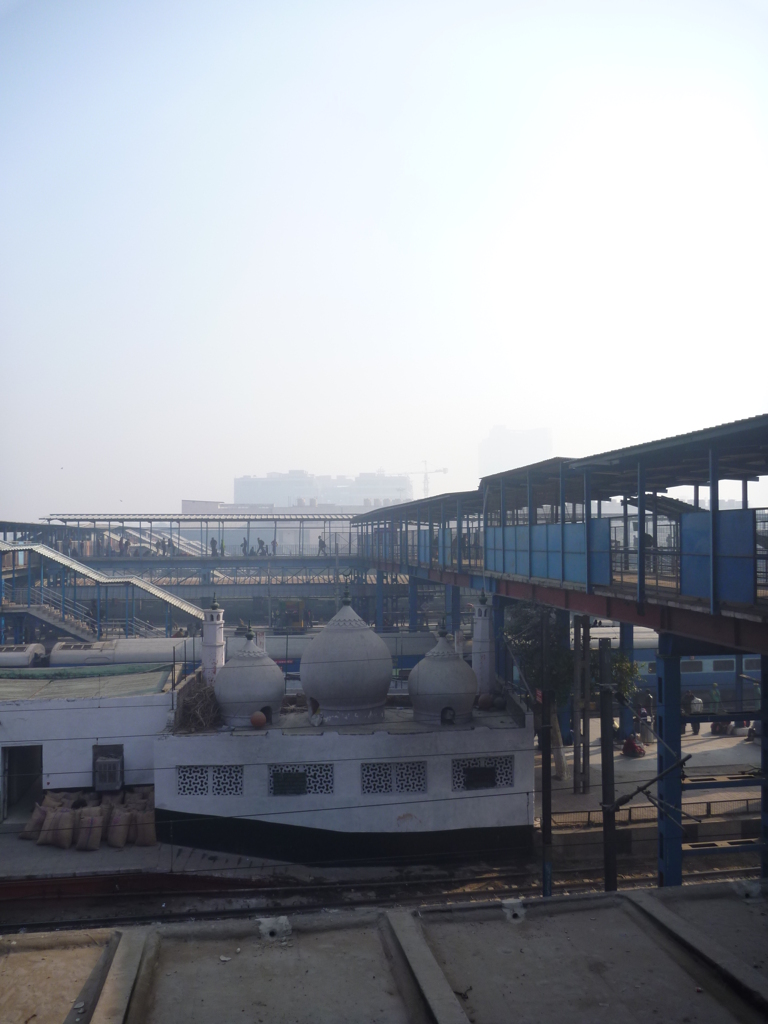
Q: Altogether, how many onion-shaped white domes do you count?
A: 3